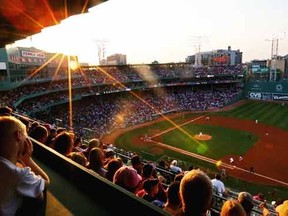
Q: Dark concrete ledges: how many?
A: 1